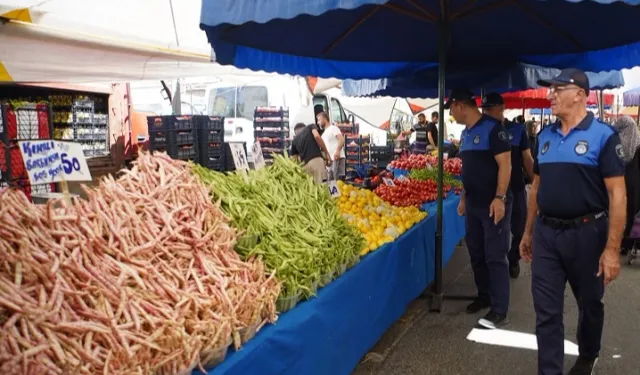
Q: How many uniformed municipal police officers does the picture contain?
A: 3